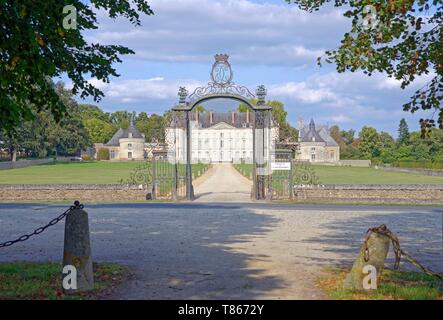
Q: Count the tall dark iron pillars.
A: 2